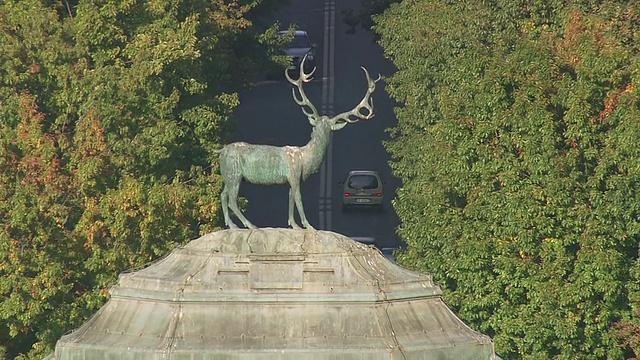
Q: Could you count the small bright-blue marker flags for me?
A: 0